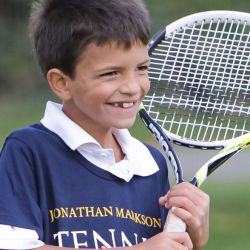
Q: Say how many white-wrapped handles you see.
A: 1